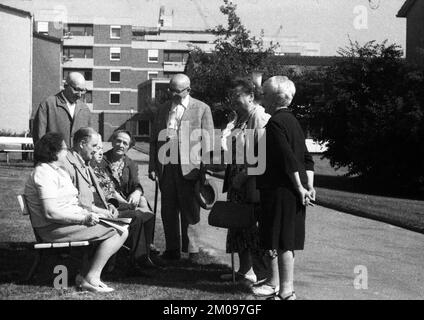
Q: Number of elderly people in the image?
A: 8